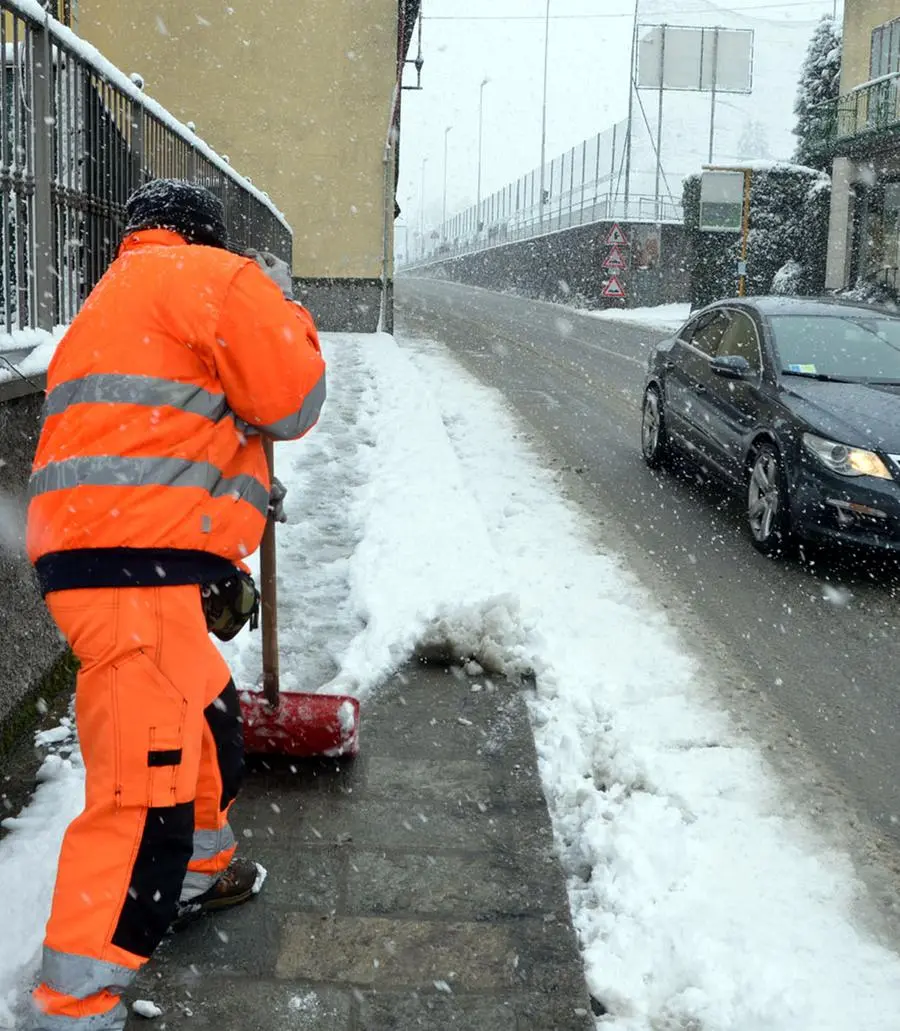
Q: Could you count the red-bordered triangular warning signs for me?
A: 3